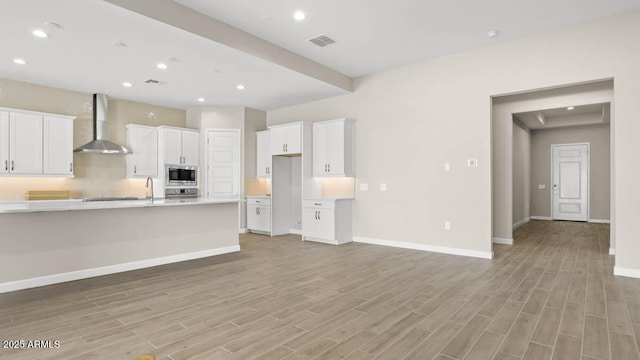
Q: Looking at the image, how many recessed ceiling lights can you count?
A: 8